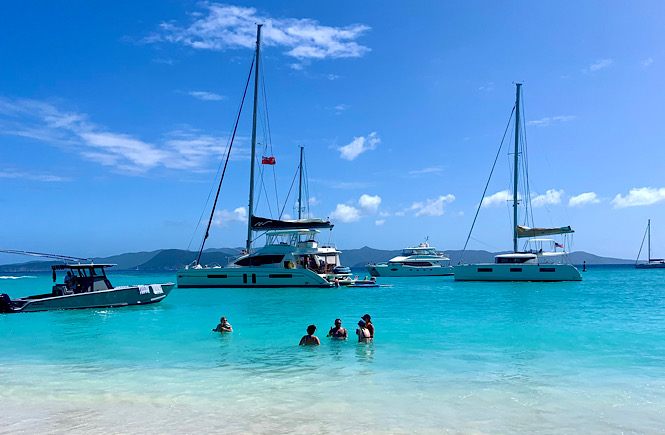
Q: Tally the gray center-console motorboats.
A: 1